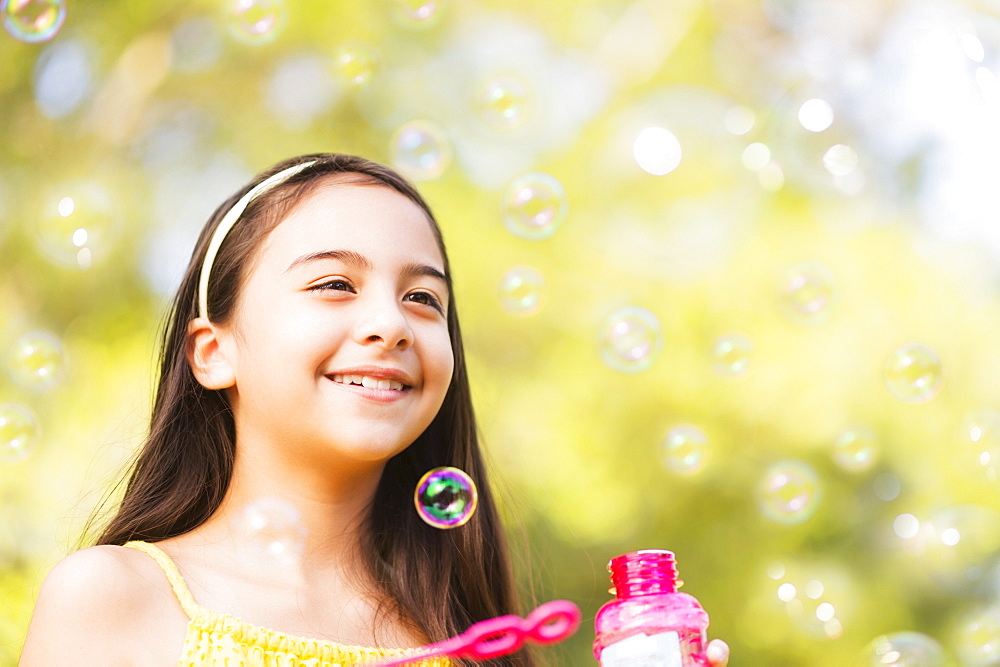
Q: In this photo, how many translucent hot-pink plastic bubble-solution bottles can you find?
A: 1